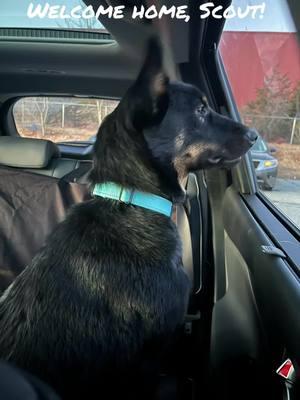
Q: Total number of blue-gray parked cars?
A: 1